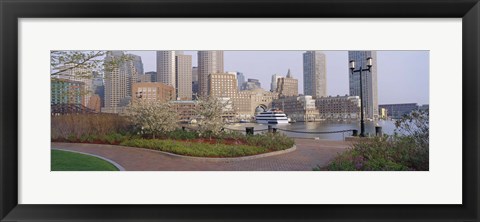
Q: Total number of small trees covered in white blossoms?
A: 2